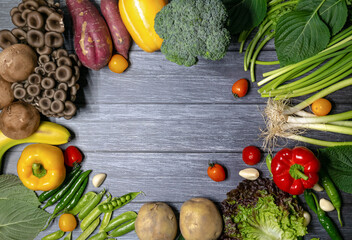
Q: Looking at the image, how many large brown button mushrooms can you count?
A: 3